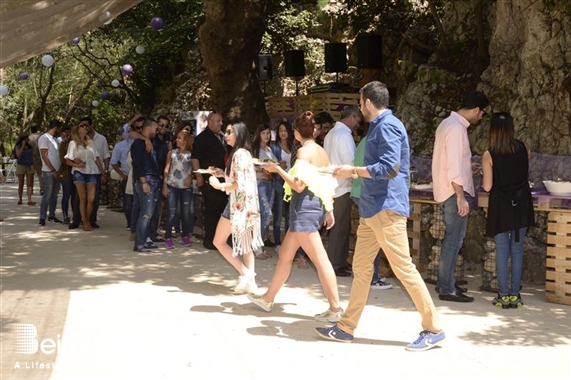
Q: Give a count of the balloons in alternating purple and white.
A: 11